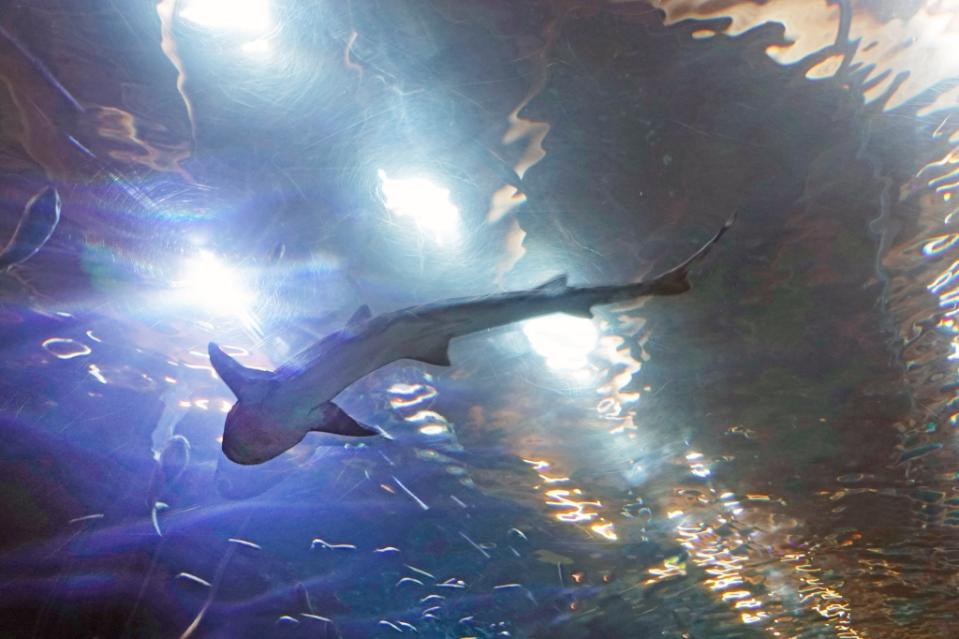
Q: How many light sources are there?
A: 4